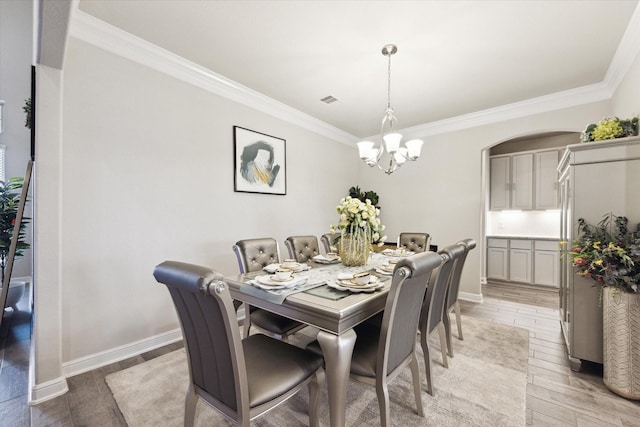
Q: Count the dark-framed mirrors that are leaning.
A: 1